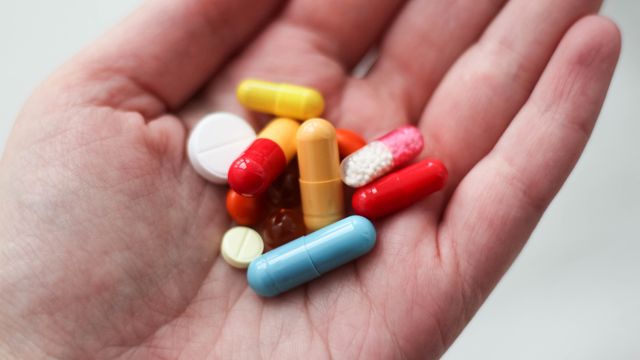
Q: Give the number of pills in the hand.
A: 12